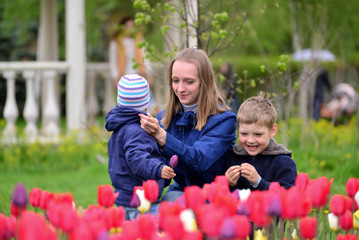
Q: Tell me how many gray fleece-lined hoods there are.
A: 1